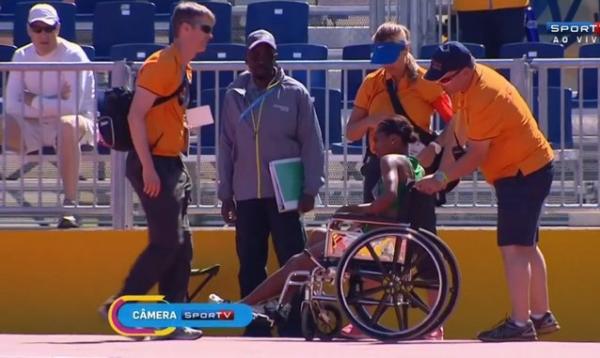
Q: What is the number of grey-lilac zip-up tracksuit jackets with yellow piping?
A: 1